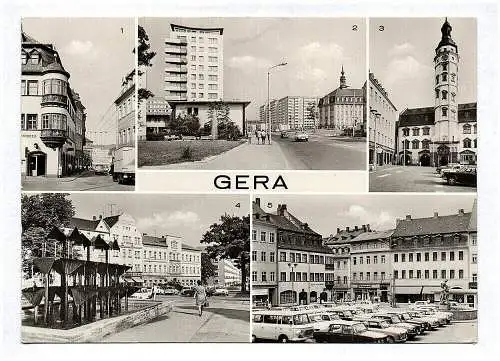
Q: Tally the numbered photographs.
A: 5